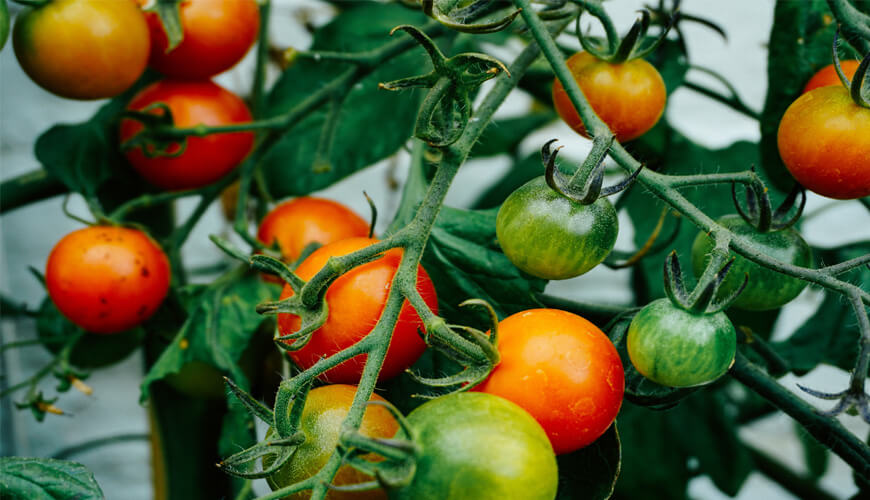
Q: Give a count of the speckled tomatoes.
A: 1